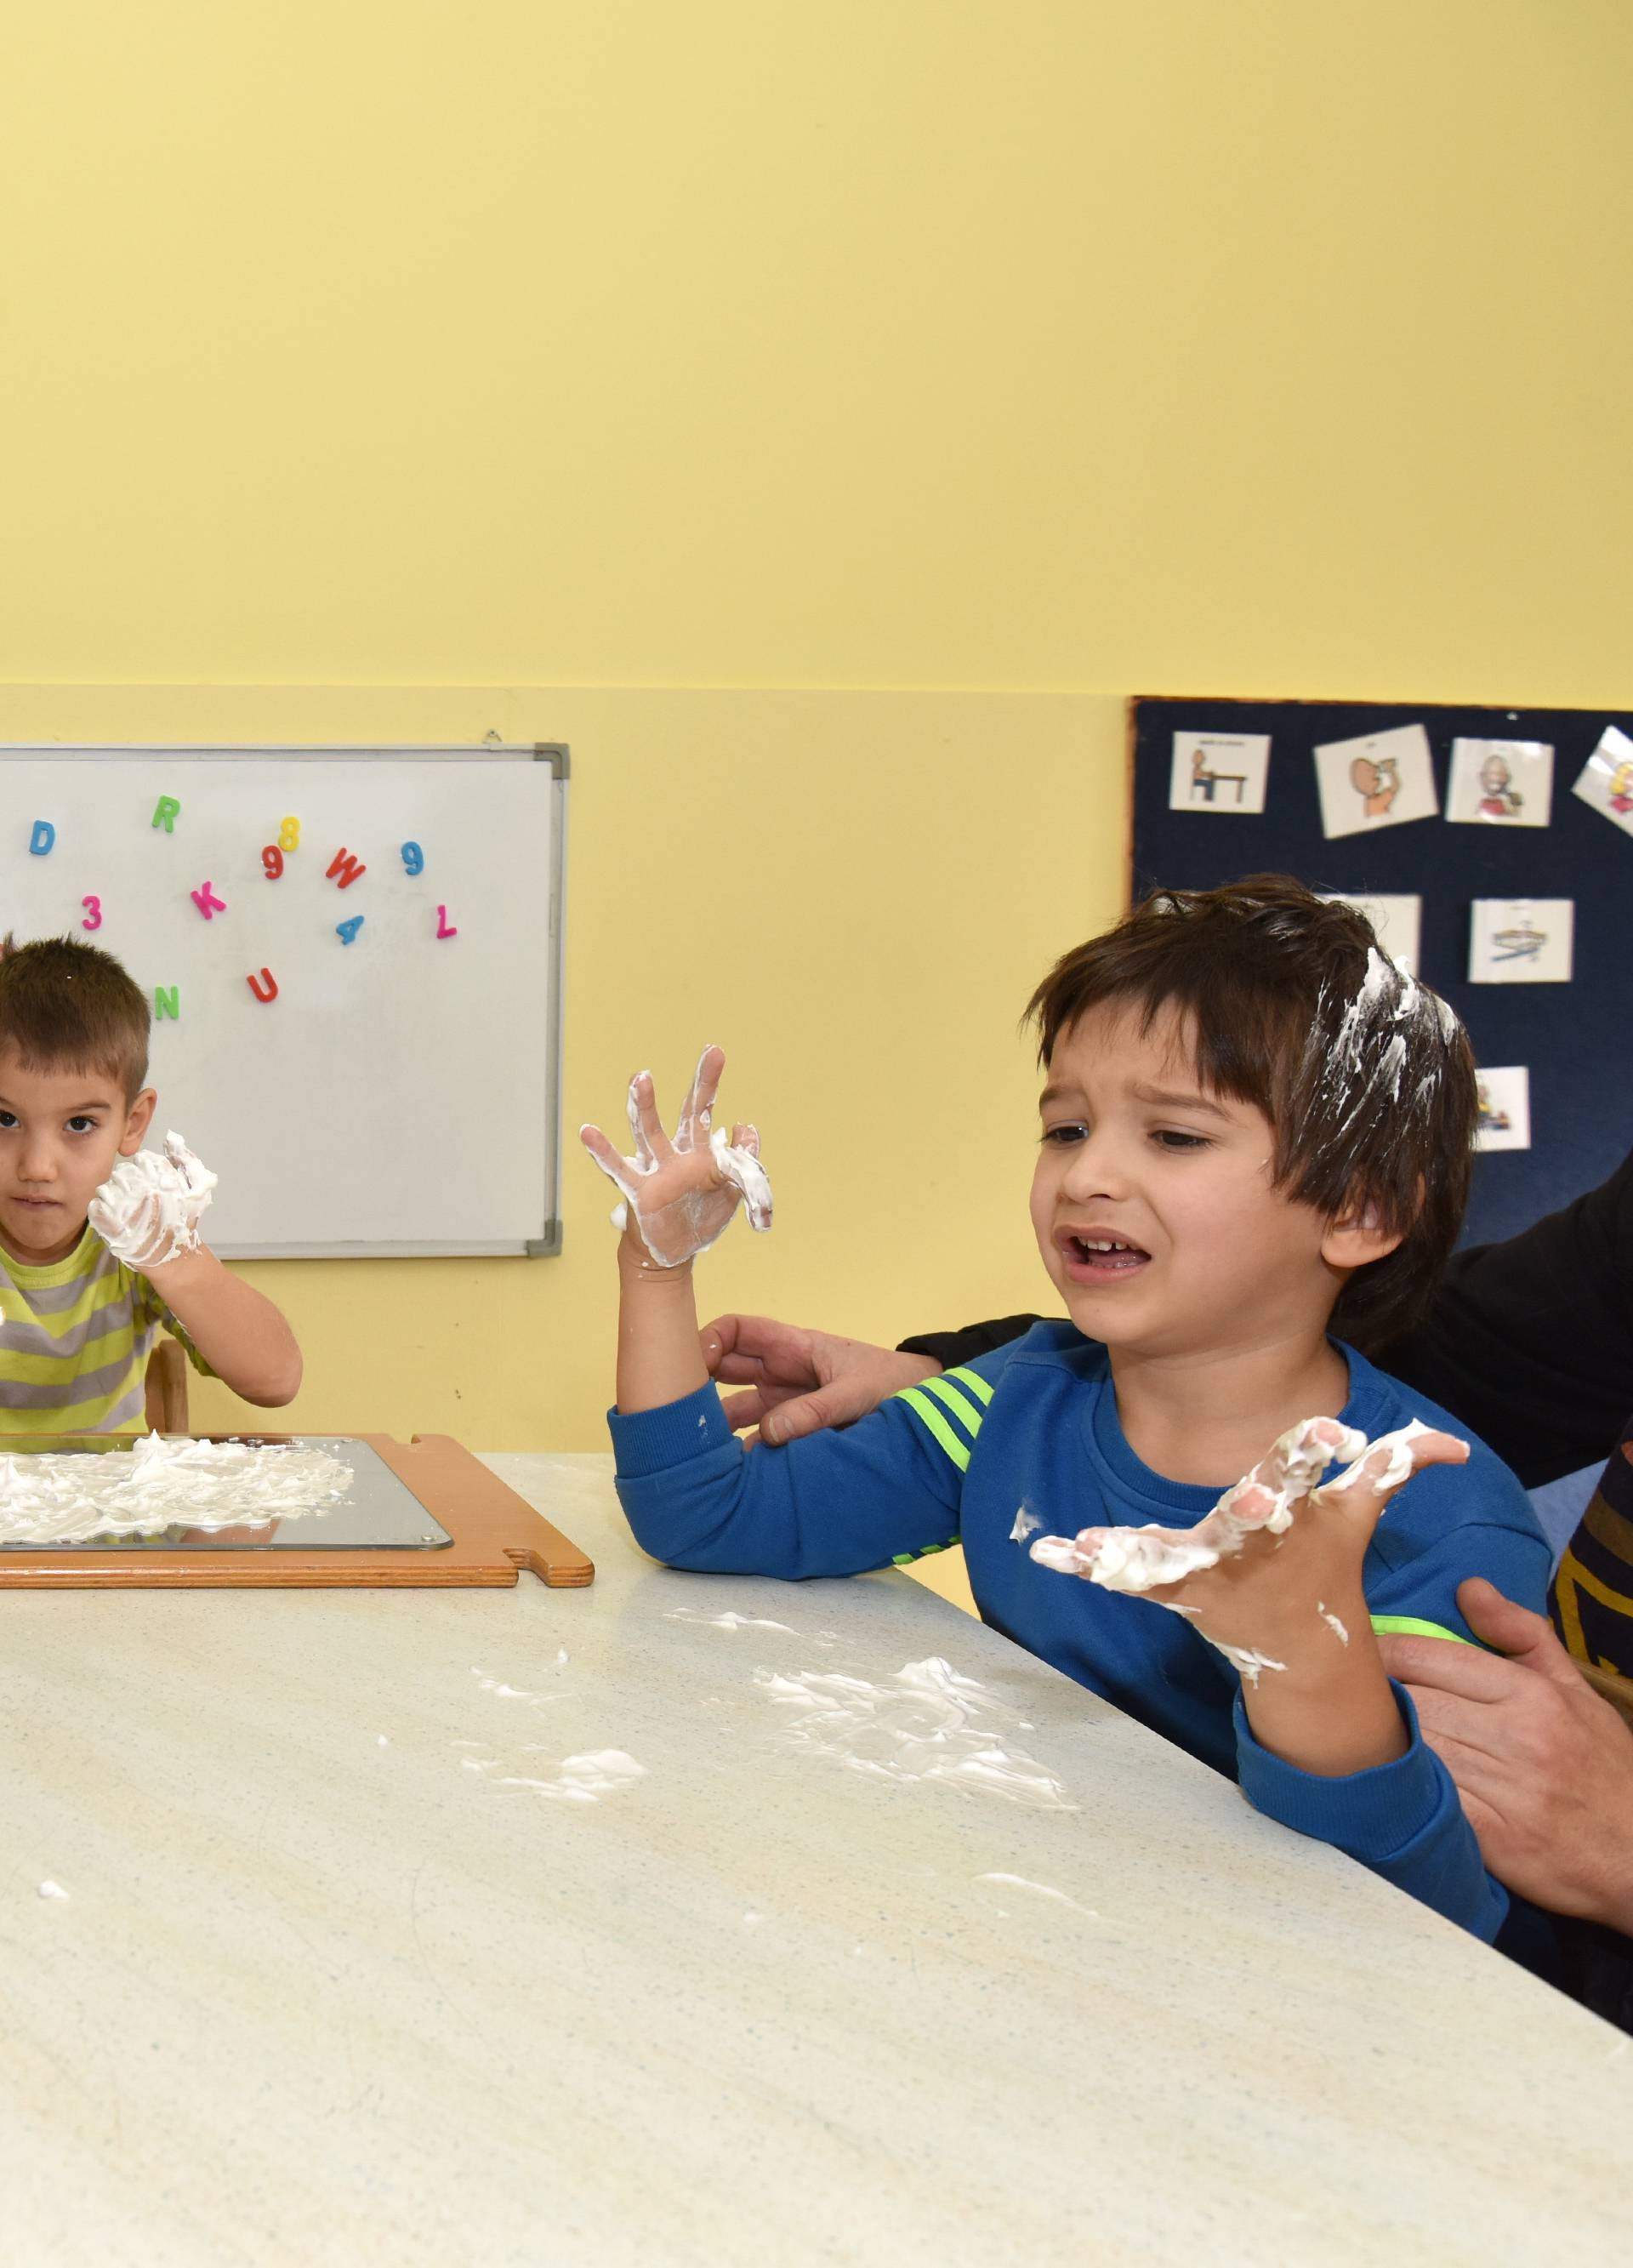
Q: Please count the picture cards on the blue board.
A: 7